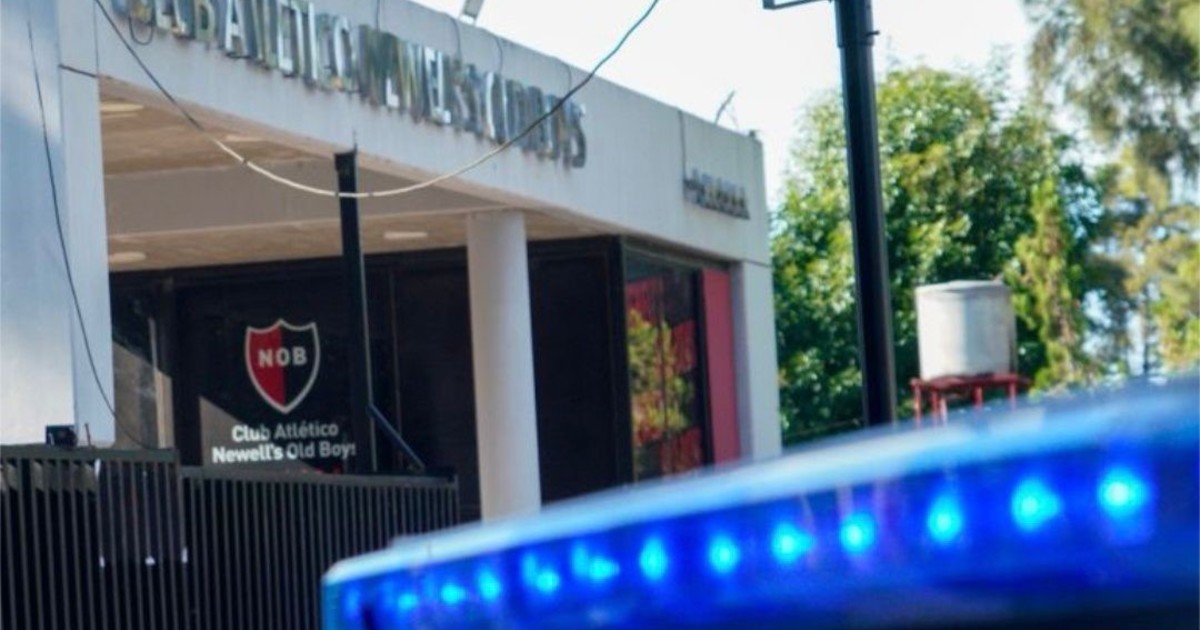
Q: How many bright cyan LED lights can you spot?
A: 12